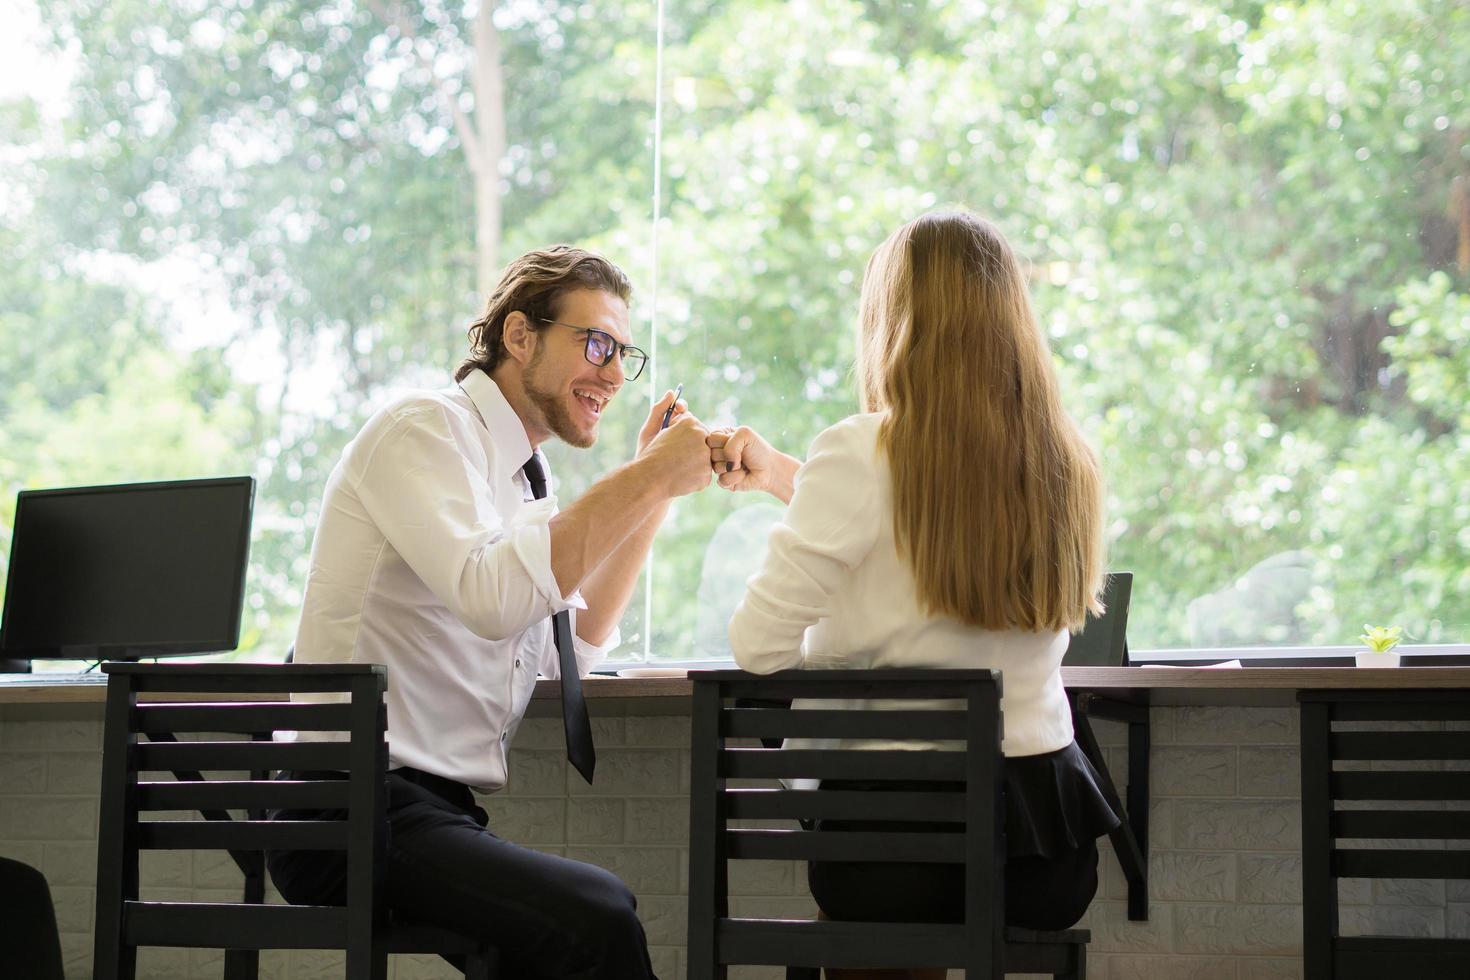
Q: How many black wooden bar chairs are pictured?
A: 3